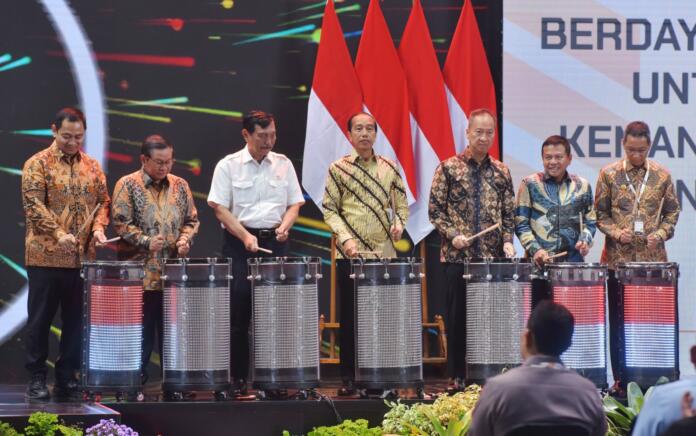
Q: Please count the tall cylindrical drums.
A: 7